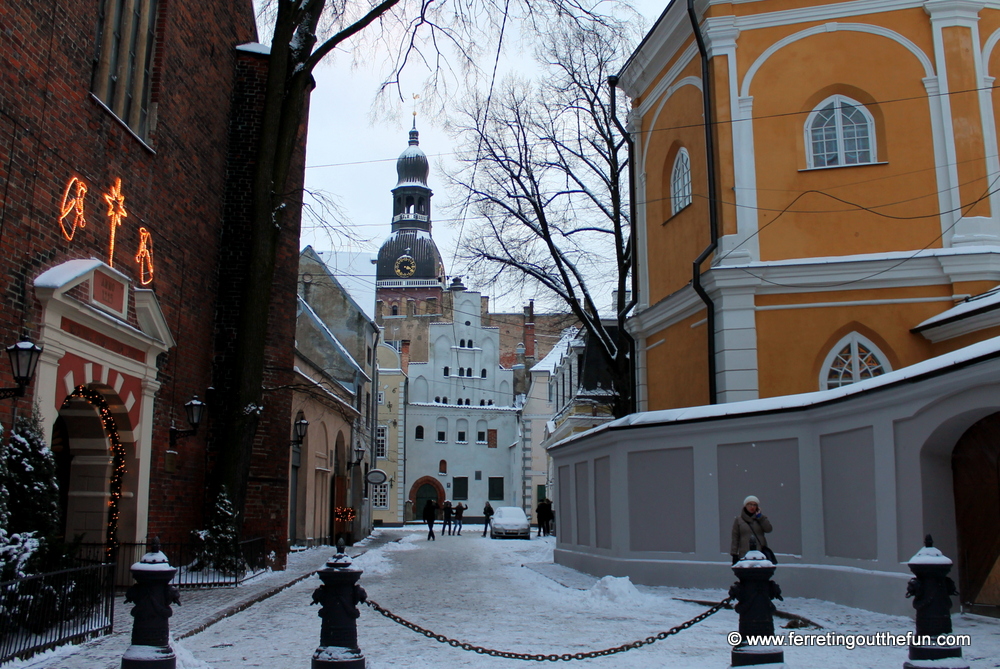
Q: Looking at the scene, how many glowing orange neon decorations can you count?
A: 3